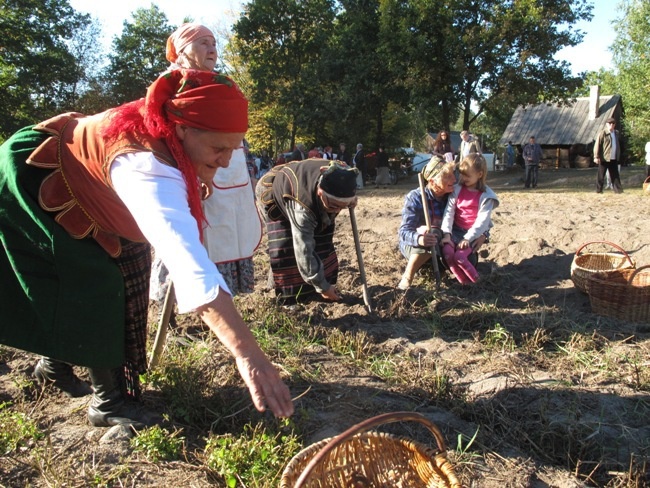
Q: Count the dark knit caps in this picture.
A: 1